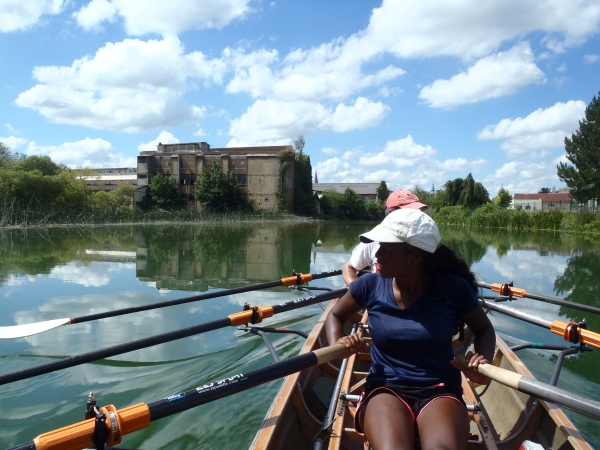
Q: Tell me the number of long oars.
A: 6